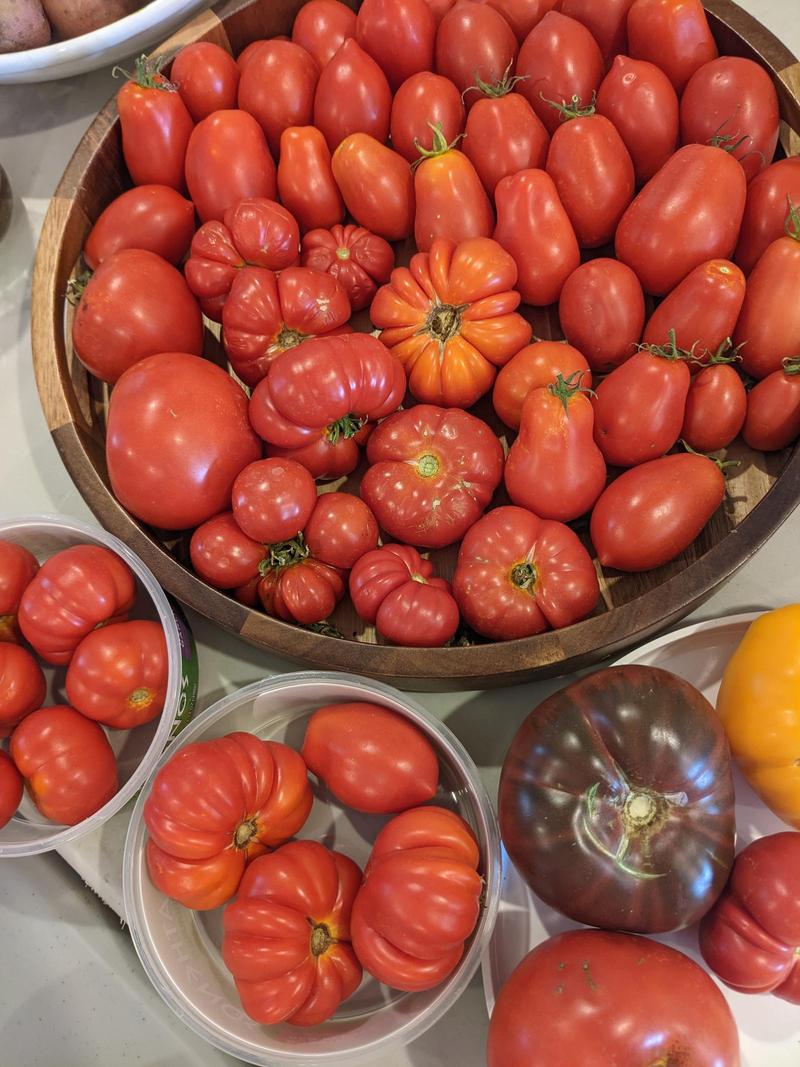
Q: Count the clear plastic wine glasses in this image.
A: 0